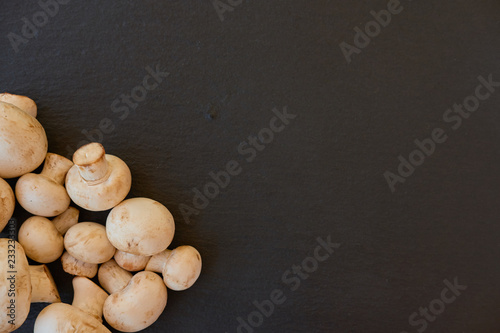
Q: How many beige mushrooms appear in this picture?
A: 11